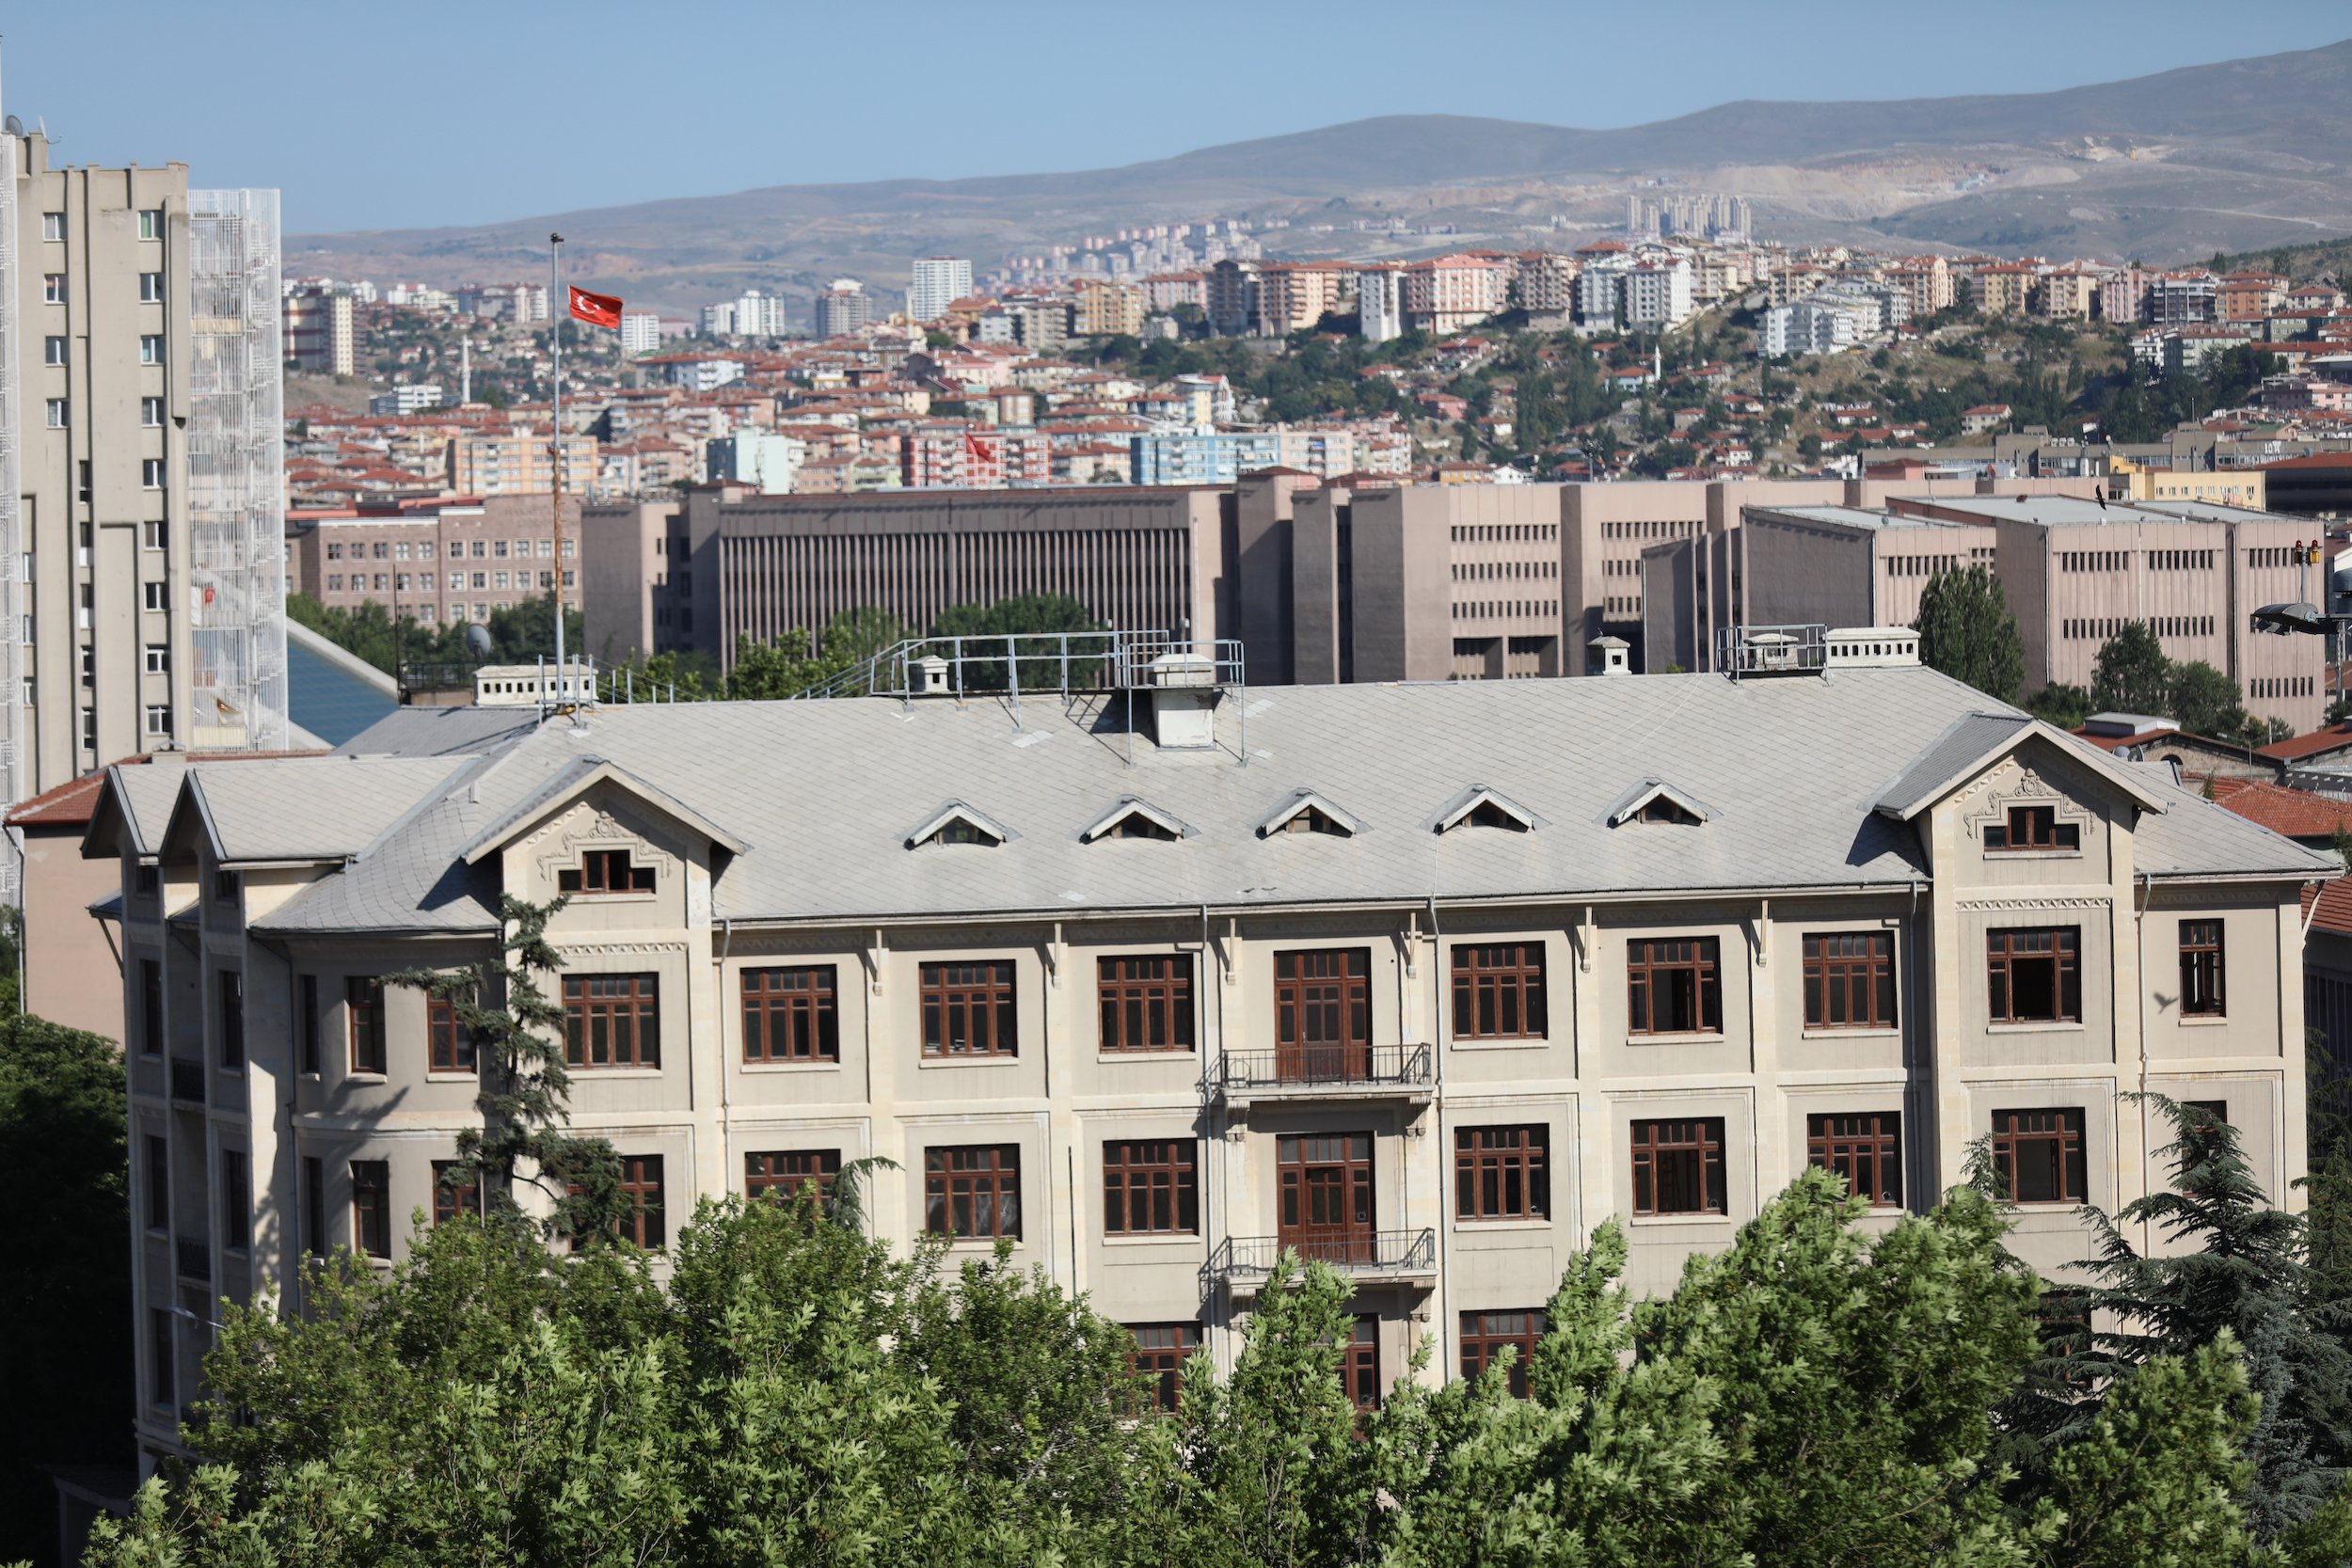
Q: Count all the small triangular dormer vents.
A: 5